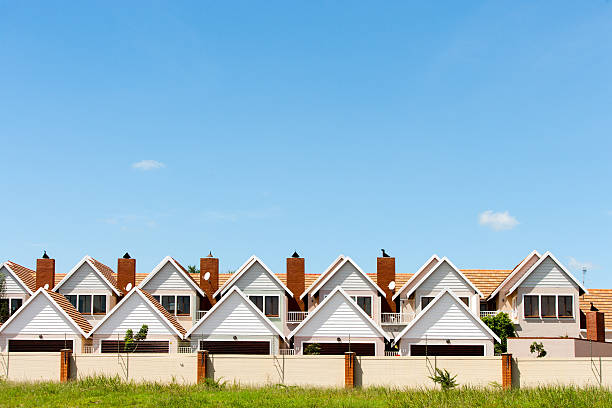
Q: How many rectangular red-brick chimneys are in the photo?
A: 6